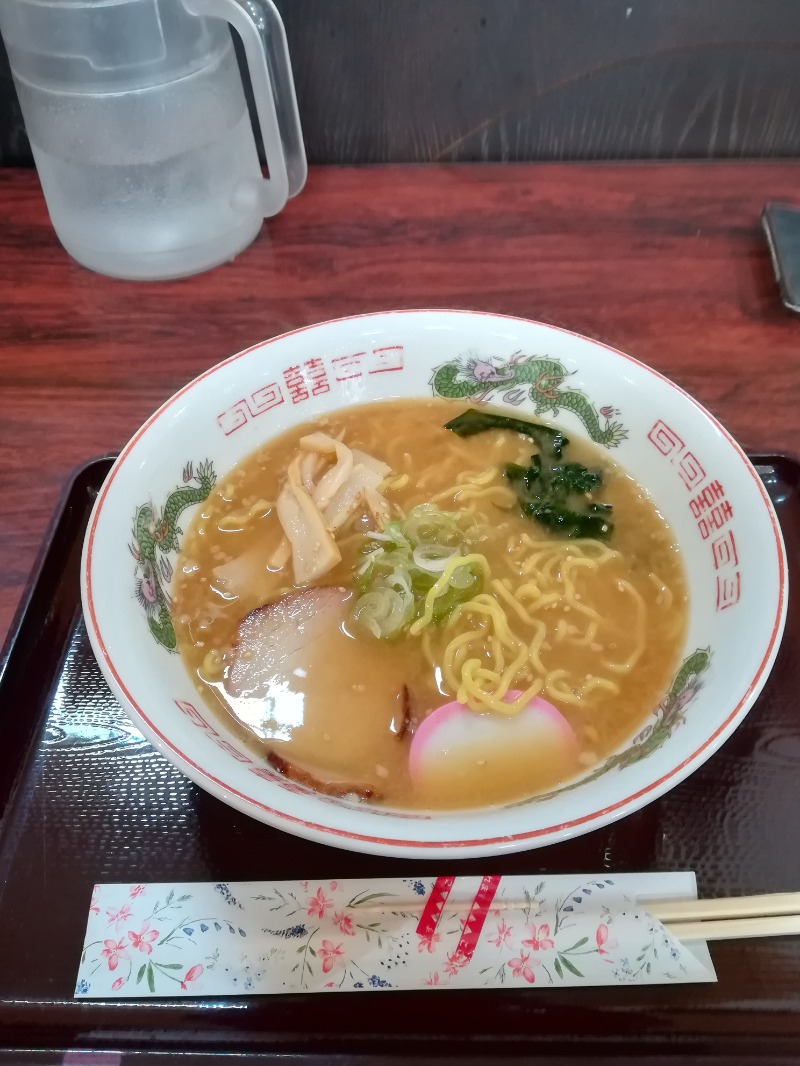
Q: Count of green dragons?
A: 3